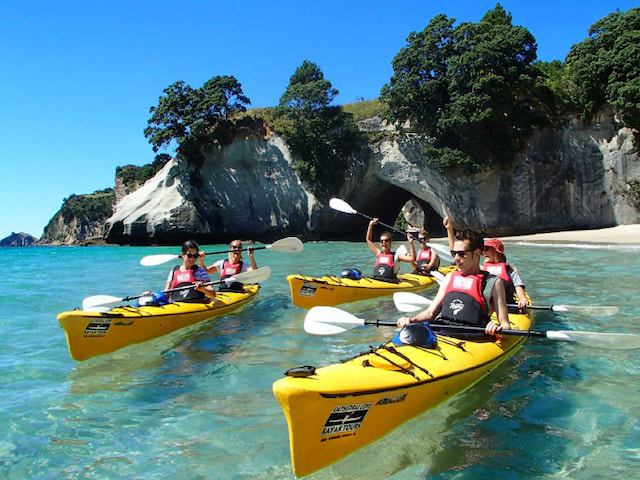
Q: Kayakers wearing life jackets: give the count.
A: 6